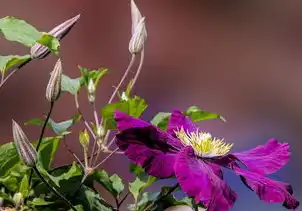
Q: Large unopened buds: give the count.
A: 5